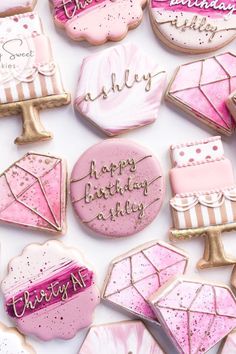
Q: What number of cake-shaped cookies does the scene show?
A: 2